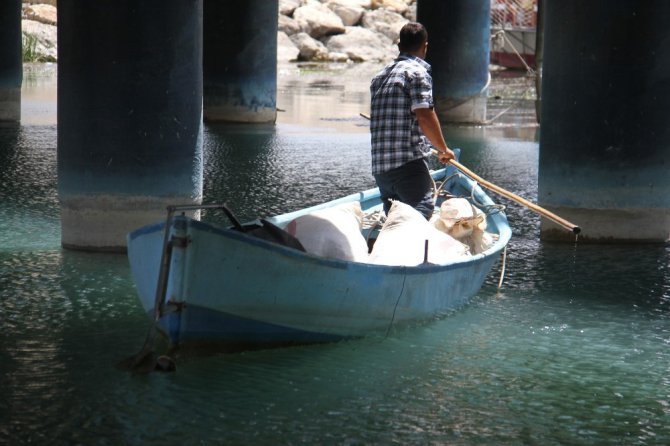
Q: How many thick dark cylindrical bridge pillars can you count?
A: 5